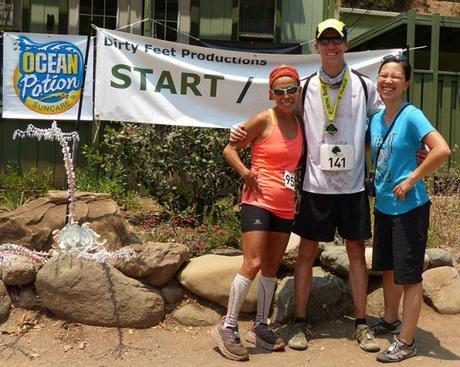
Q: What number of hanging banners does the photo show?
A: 2